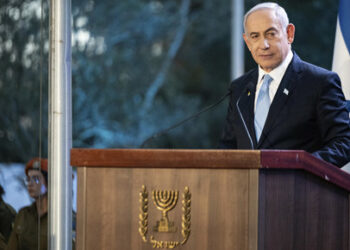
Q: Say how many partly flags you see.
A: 1